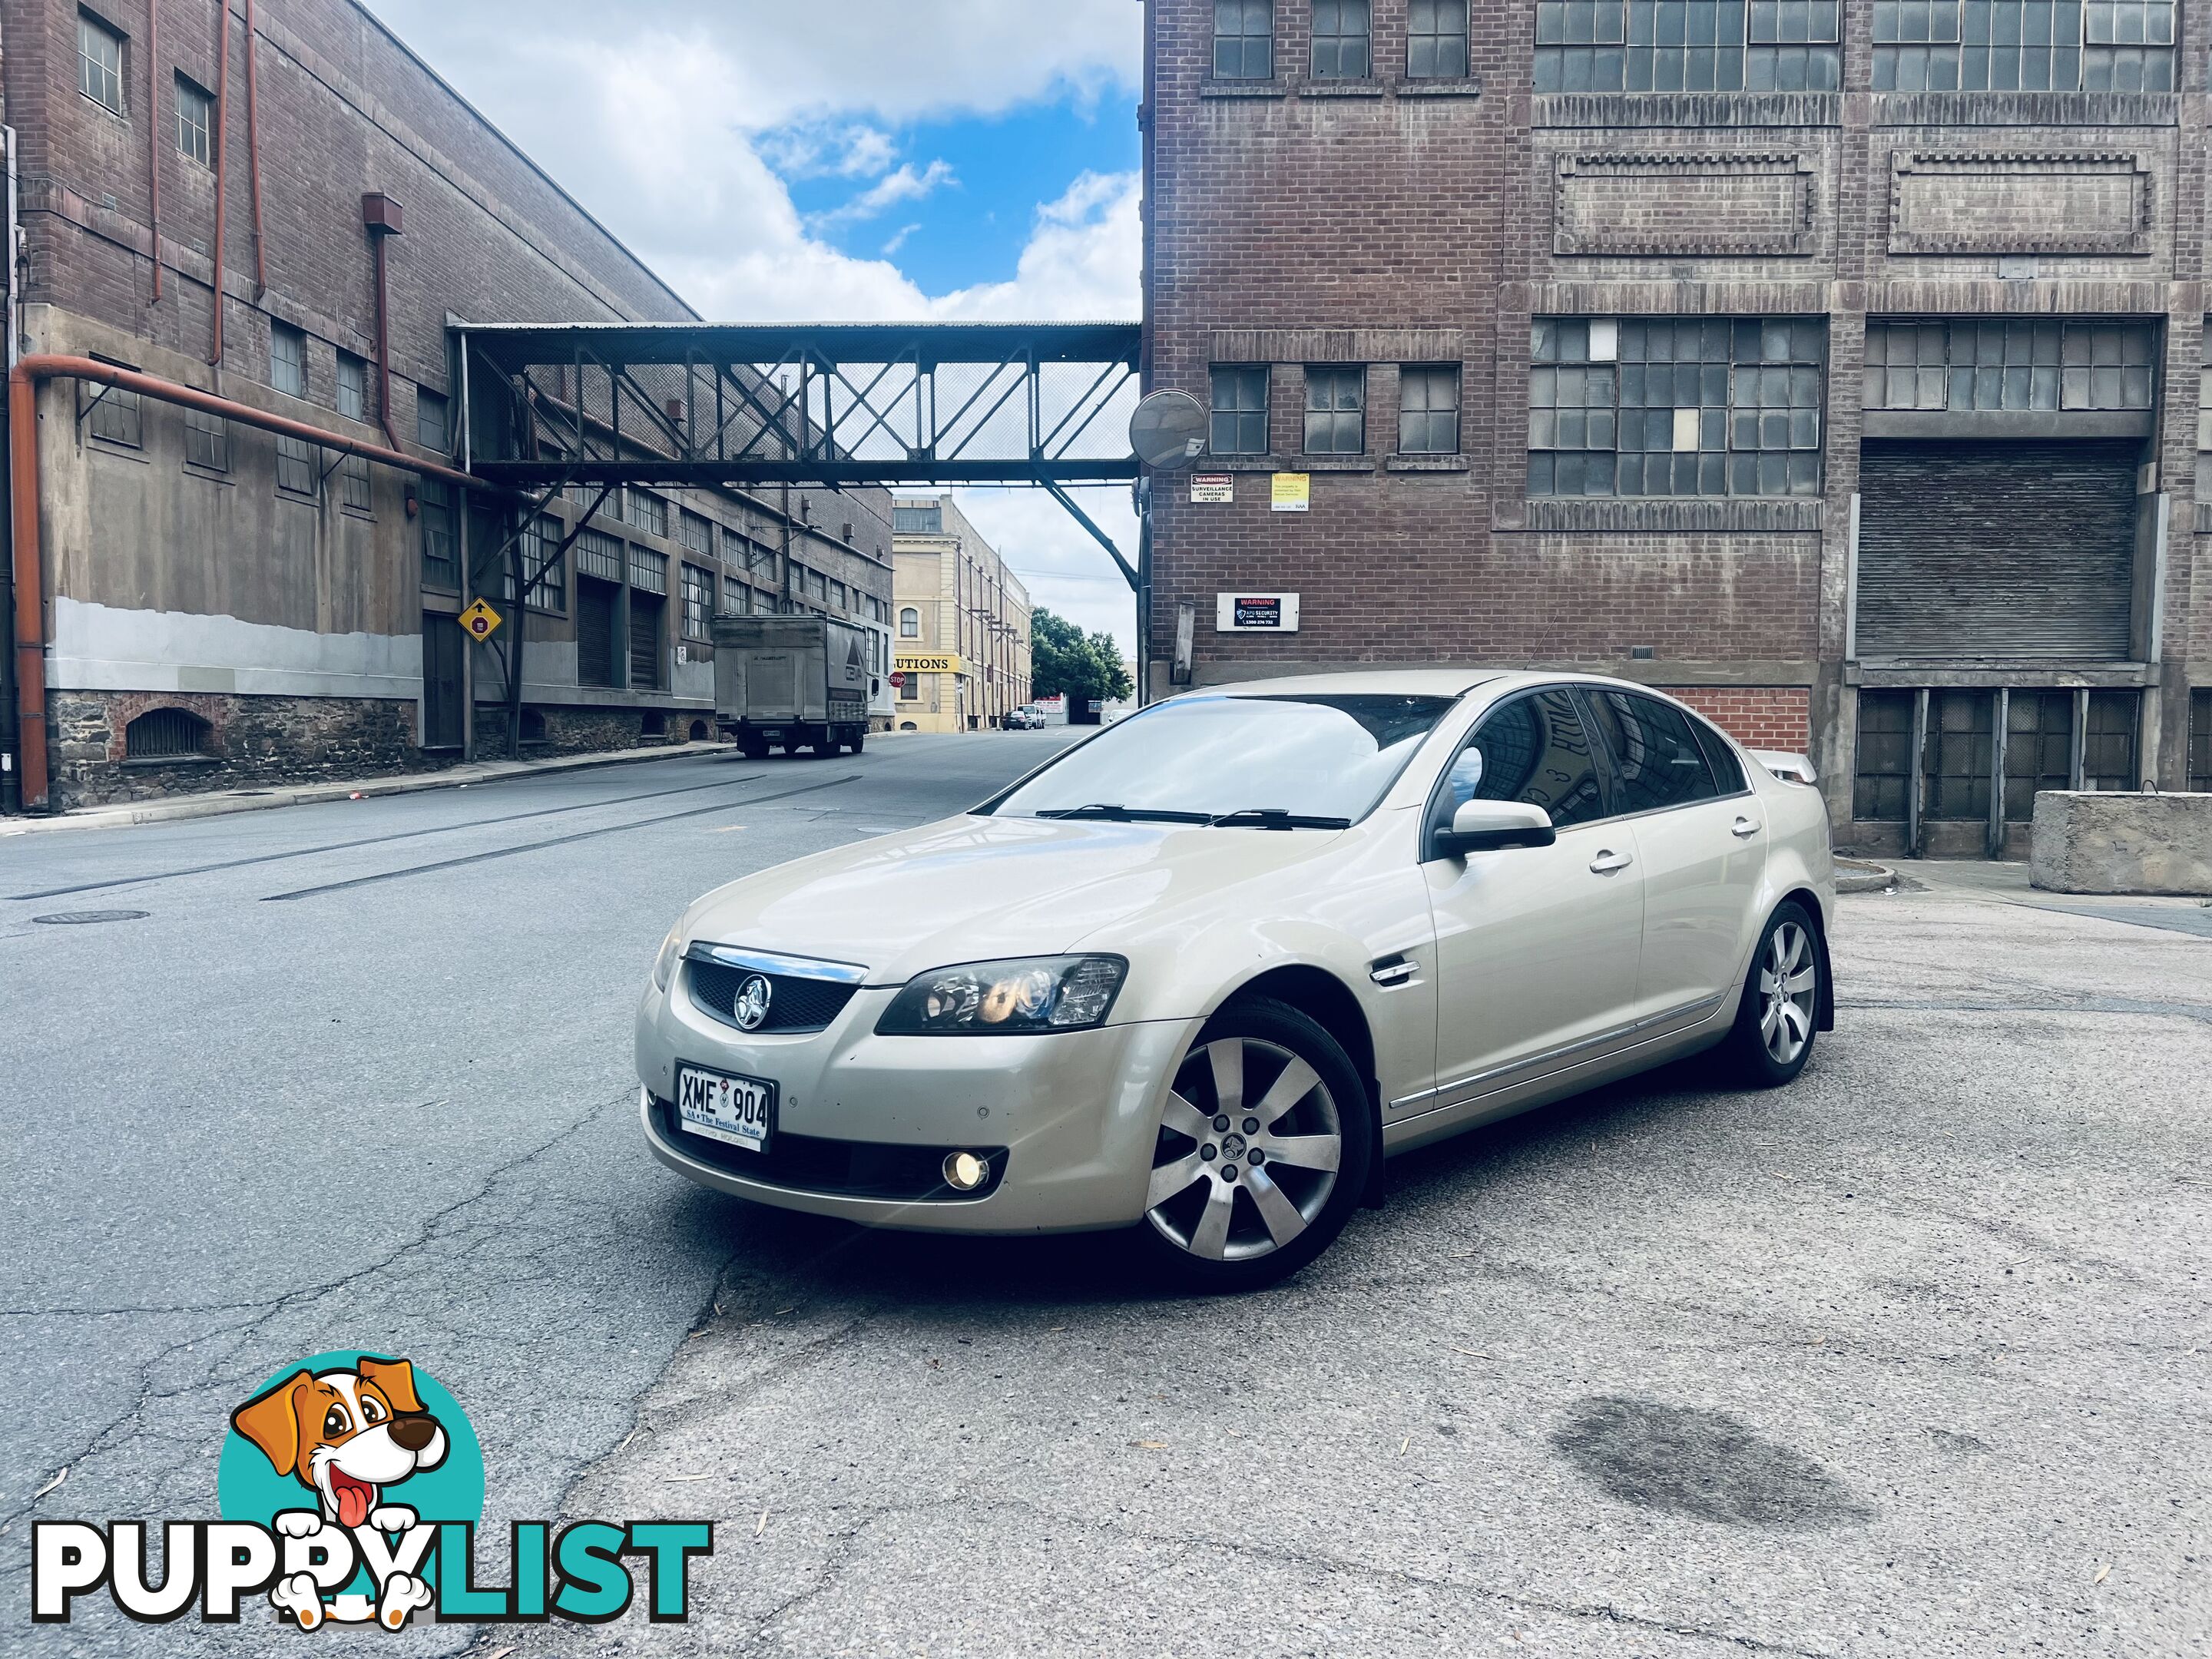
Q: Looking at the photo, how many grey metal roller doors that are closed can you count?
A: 3